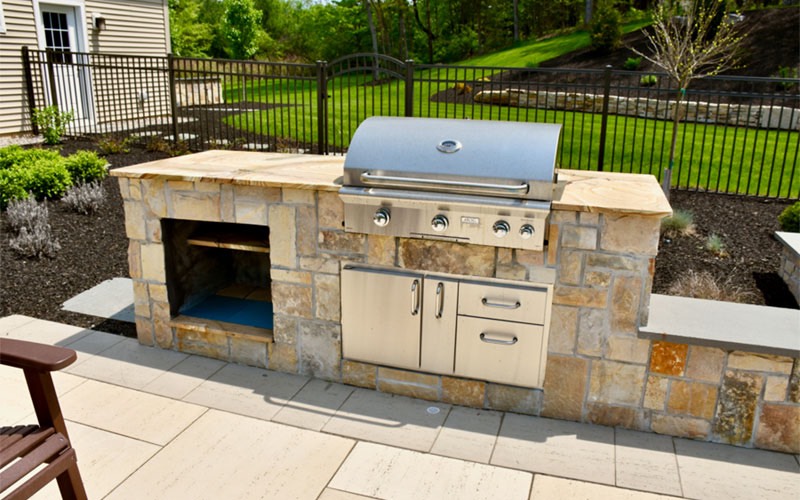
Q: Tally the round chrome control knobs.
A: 4